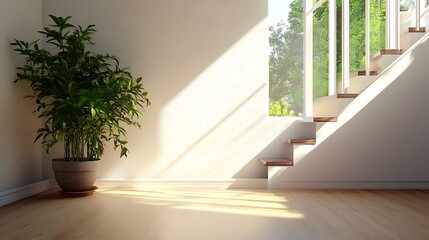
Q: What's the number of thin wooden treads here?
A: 7